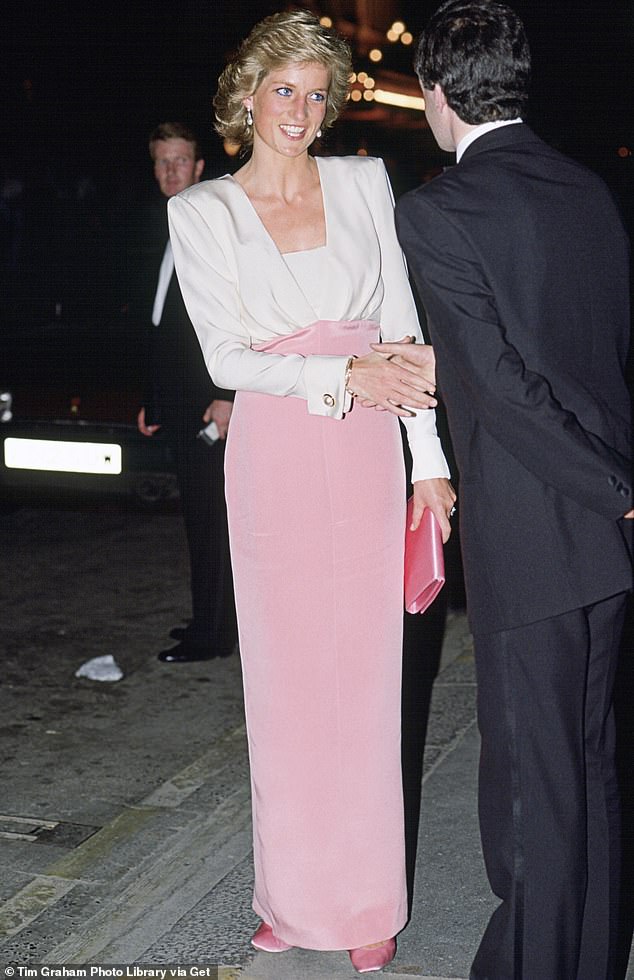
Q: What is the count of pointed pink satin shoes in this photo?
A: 2